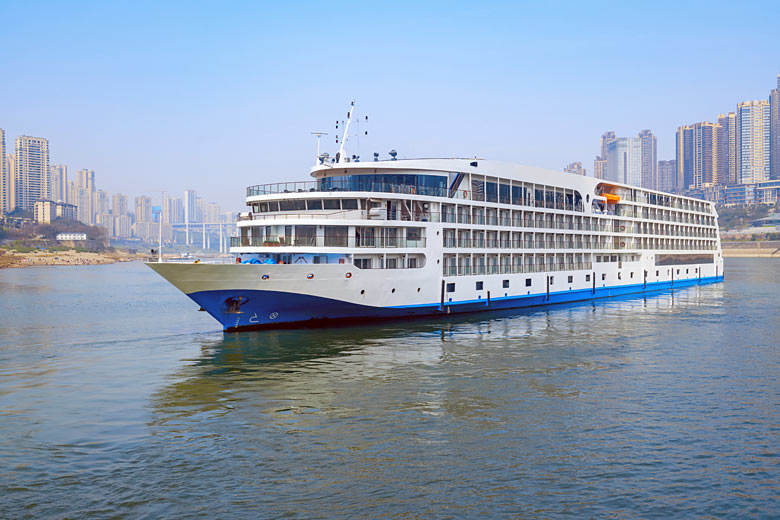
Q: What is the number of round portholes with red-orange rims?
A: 3